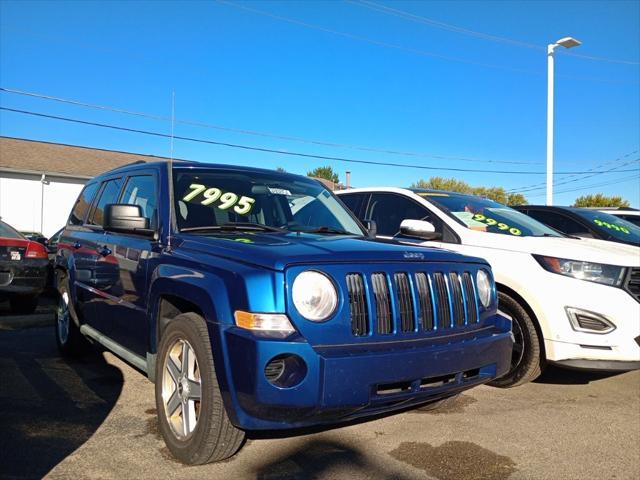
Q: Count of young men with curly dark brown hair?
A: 0